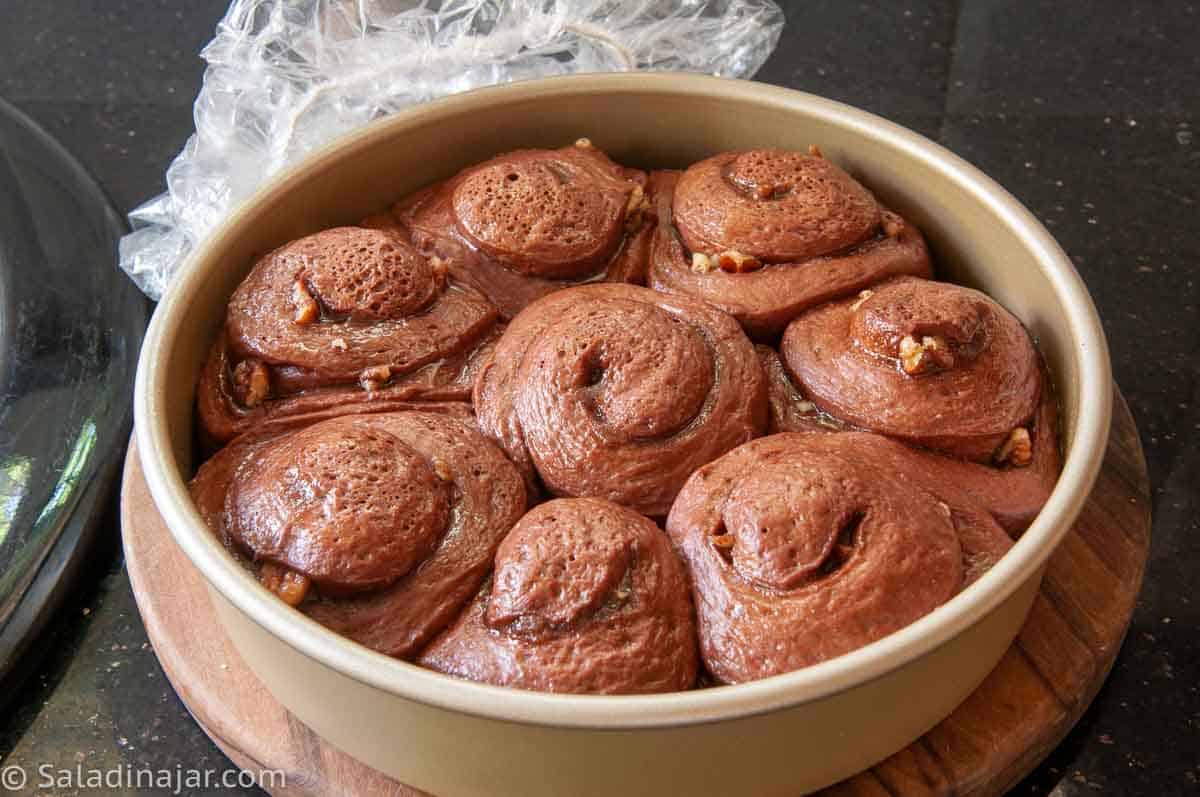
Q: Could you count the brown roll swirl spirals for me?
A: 8